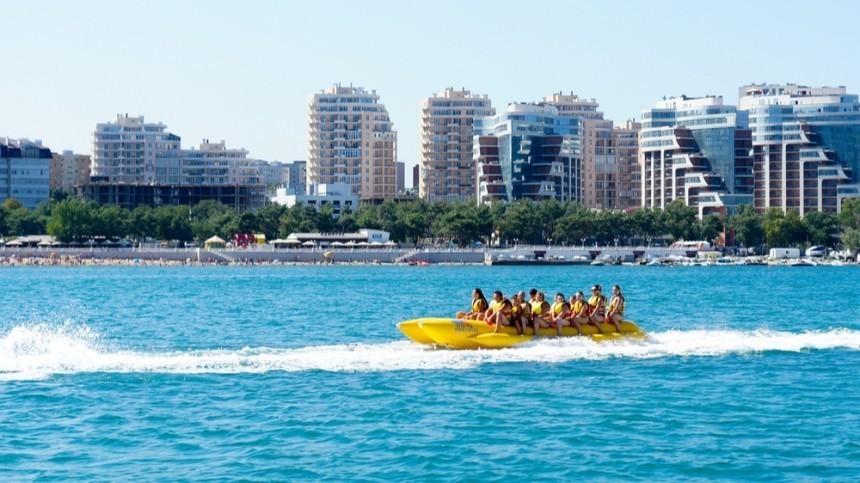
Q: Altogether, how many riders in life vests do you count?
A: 11